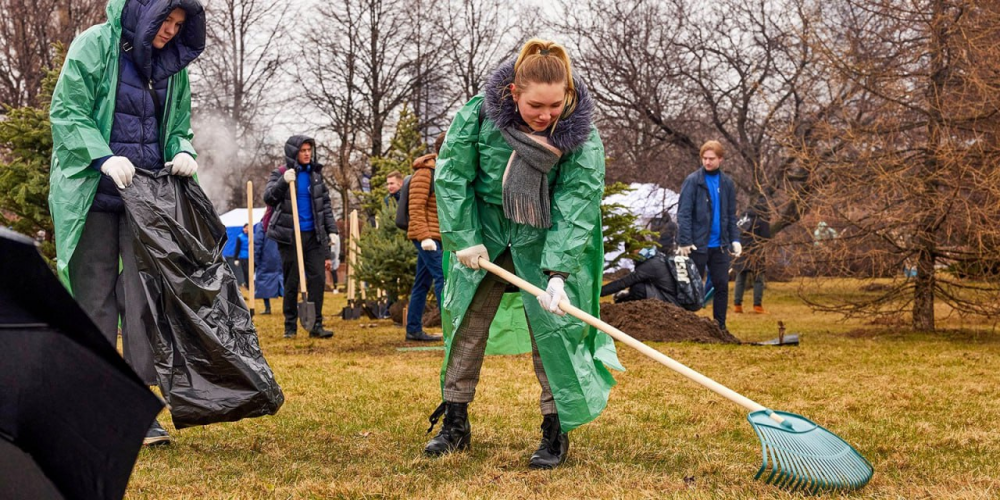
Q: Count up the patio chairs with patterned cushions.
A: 0